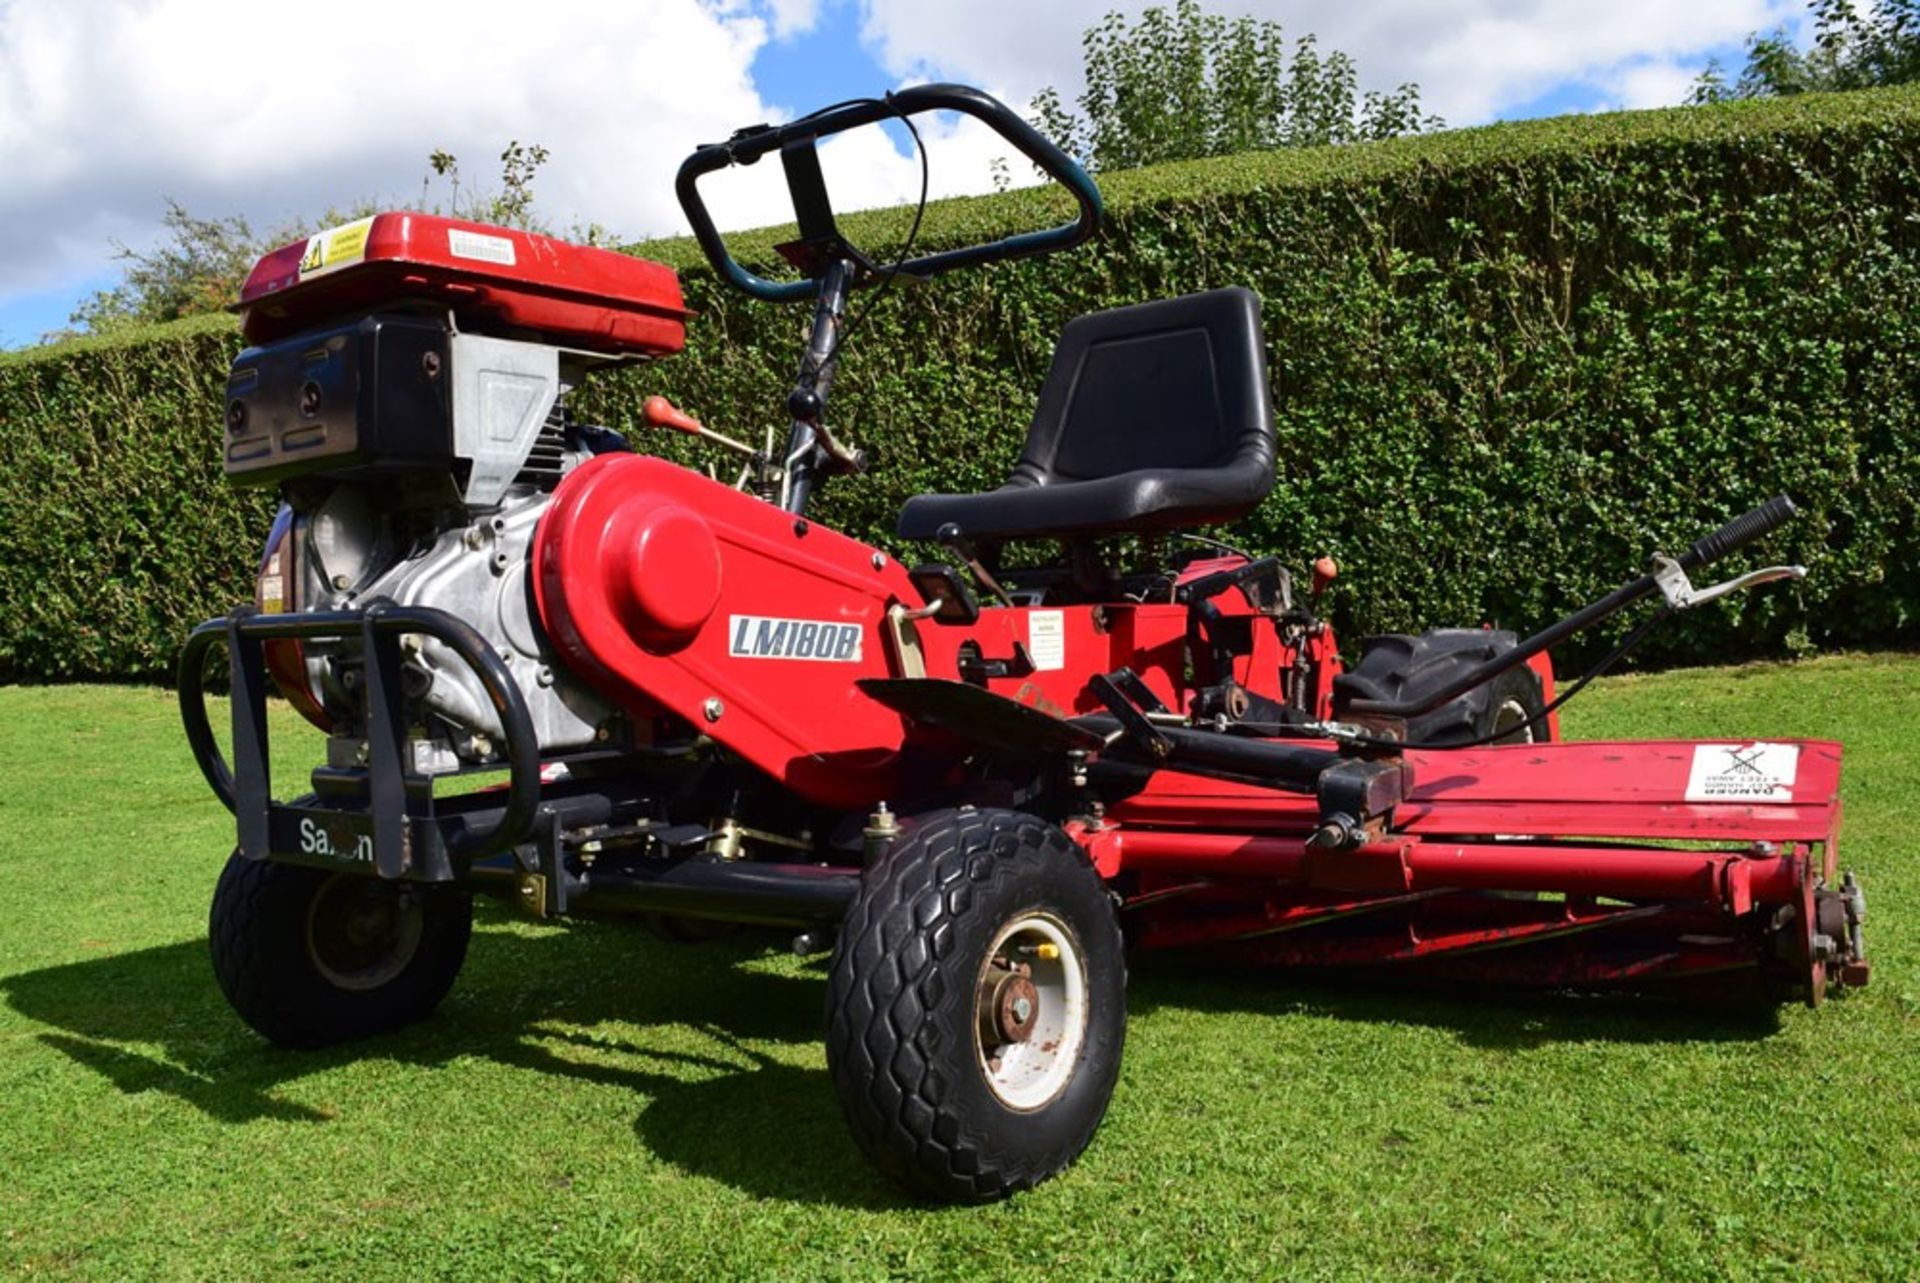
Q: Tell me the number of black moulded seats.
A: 1